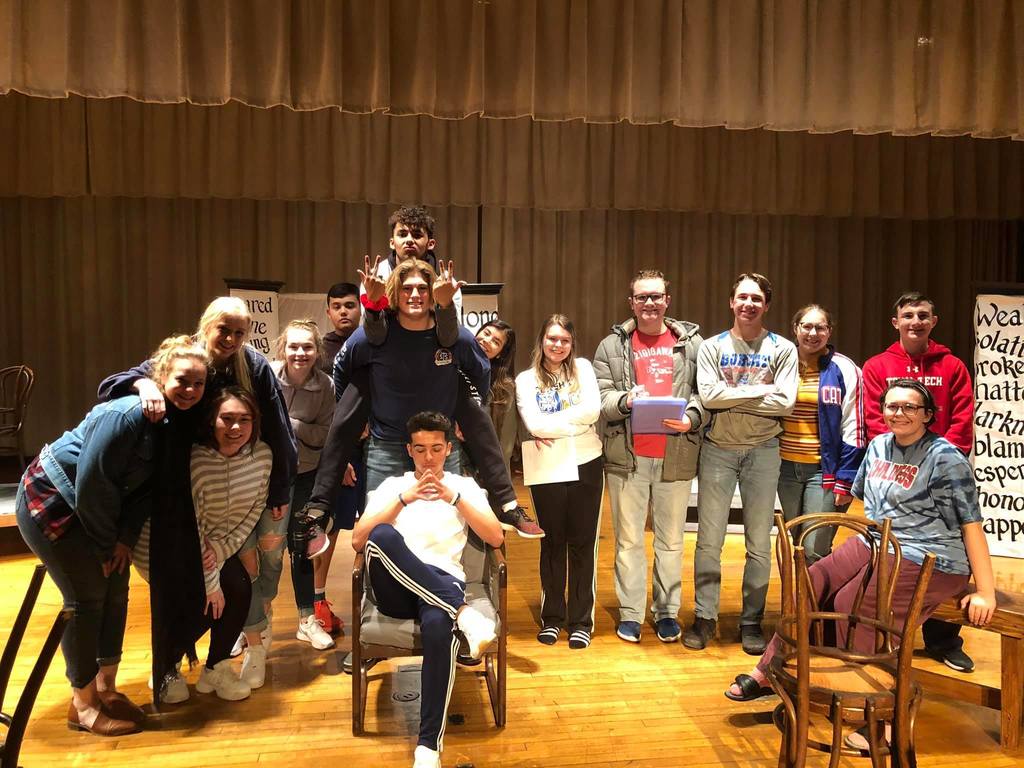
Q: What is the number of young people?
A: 15